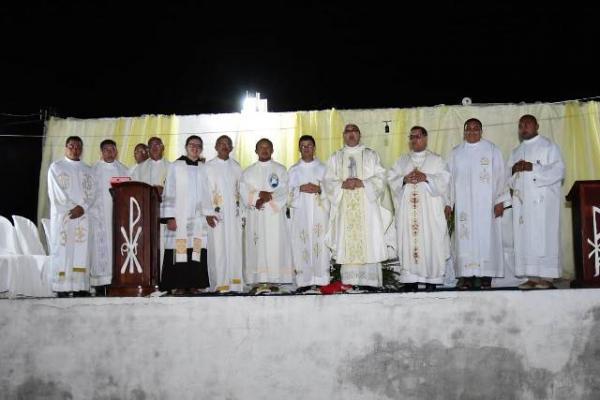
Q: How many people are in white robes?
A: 12